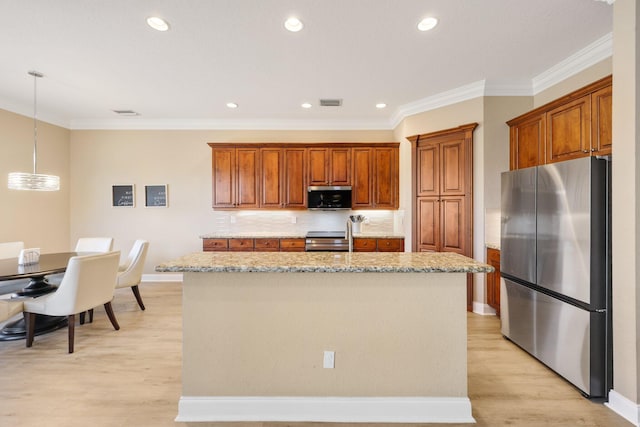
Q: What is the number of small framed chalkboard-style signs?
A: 2